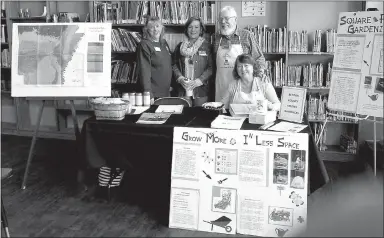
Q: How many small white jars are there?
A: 4